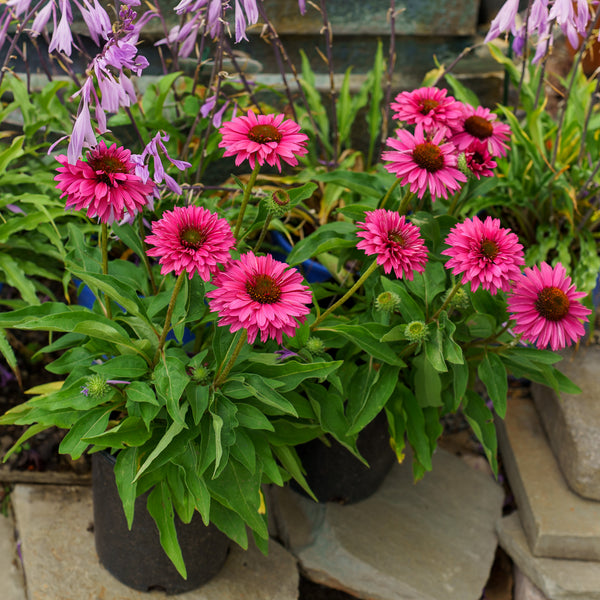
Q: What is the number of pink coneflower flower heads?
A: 11